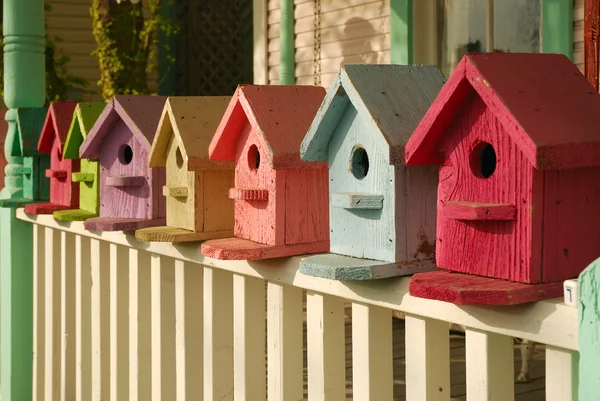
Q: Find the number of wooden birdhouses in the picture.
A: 8